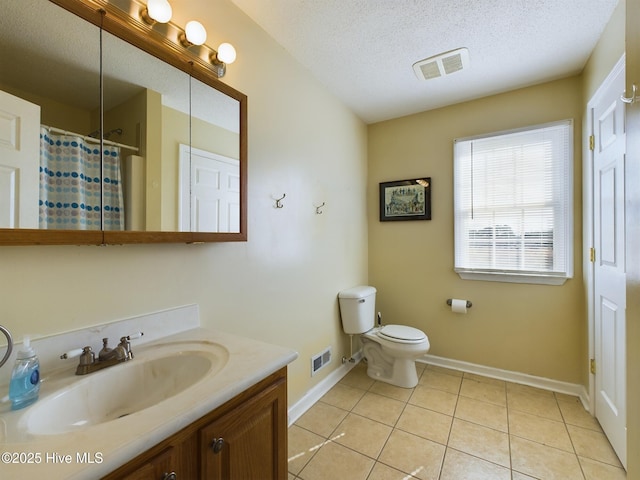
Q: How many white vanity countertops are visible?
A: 1